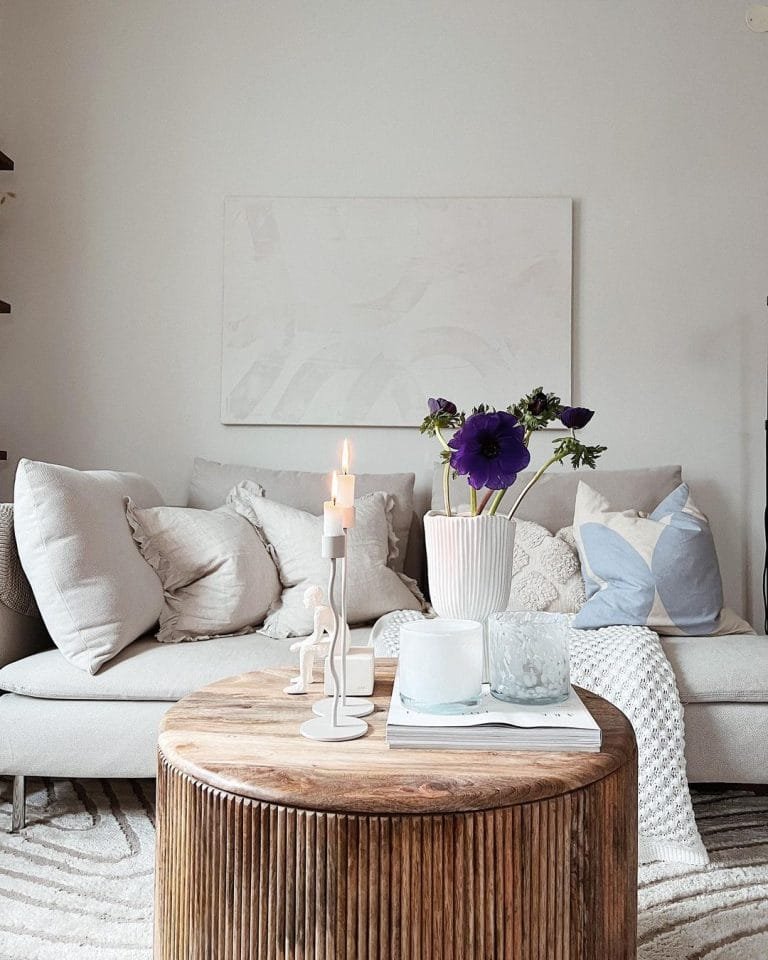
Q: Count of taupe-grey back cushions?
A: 2